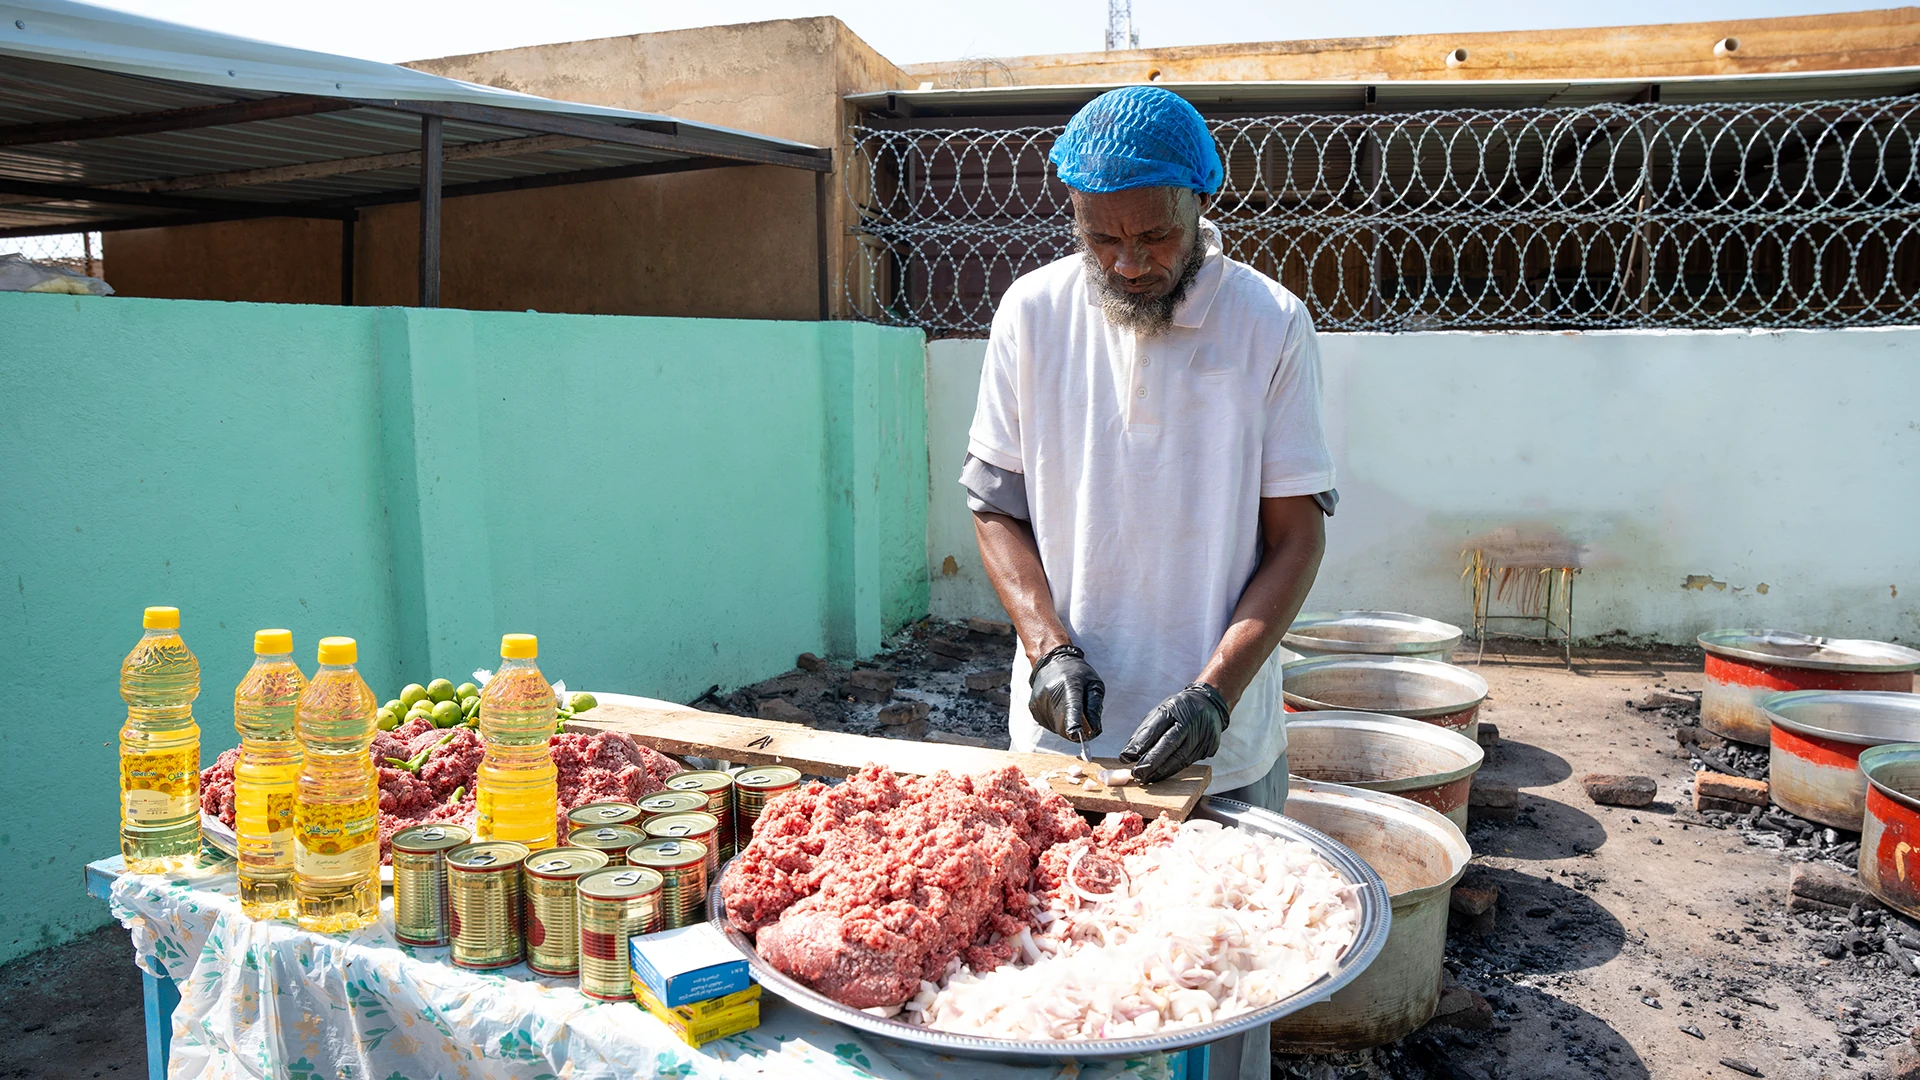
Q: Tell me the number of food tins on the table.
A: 11